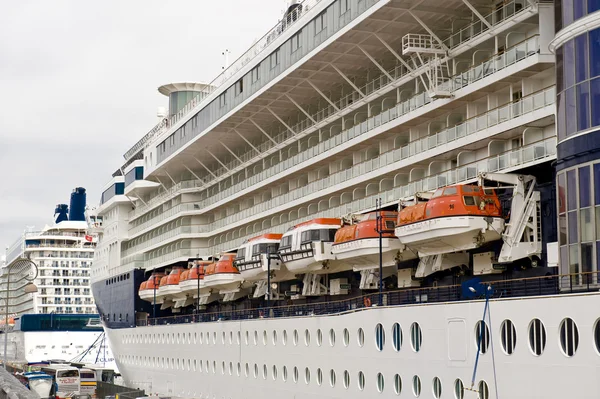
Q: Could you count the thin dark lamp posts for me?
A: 4